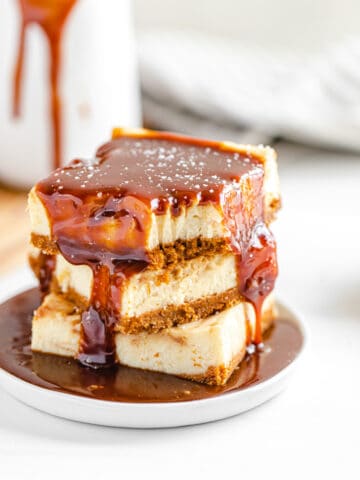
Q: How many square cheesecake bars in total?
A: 3